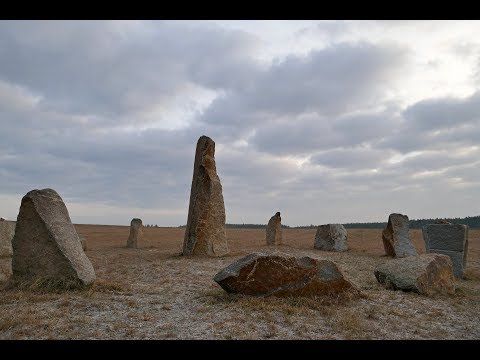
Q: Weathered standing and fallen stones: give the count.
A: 11